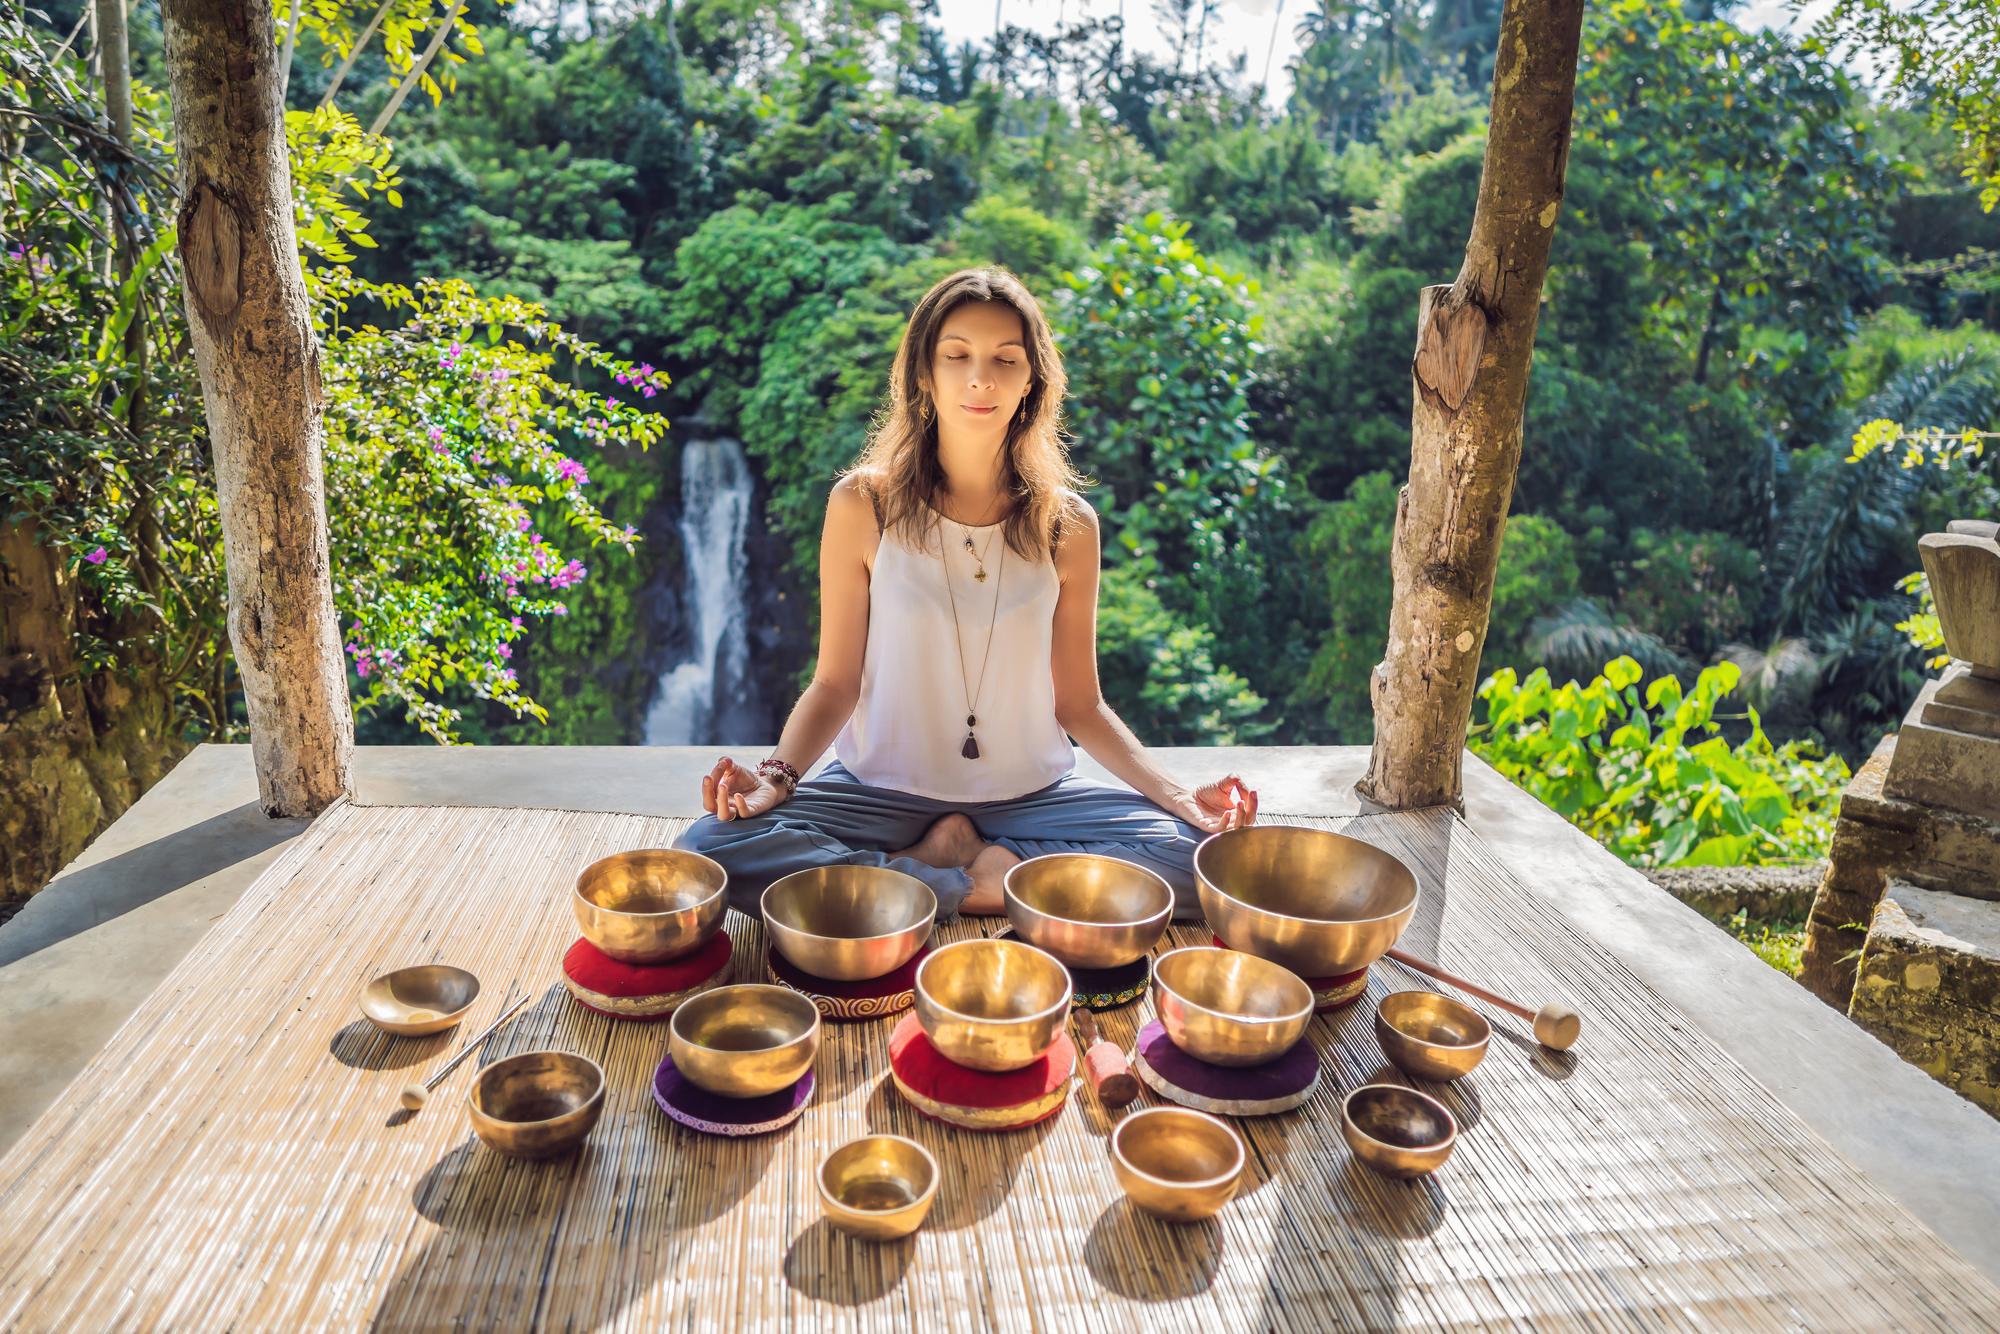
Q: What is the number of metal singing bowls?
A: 13